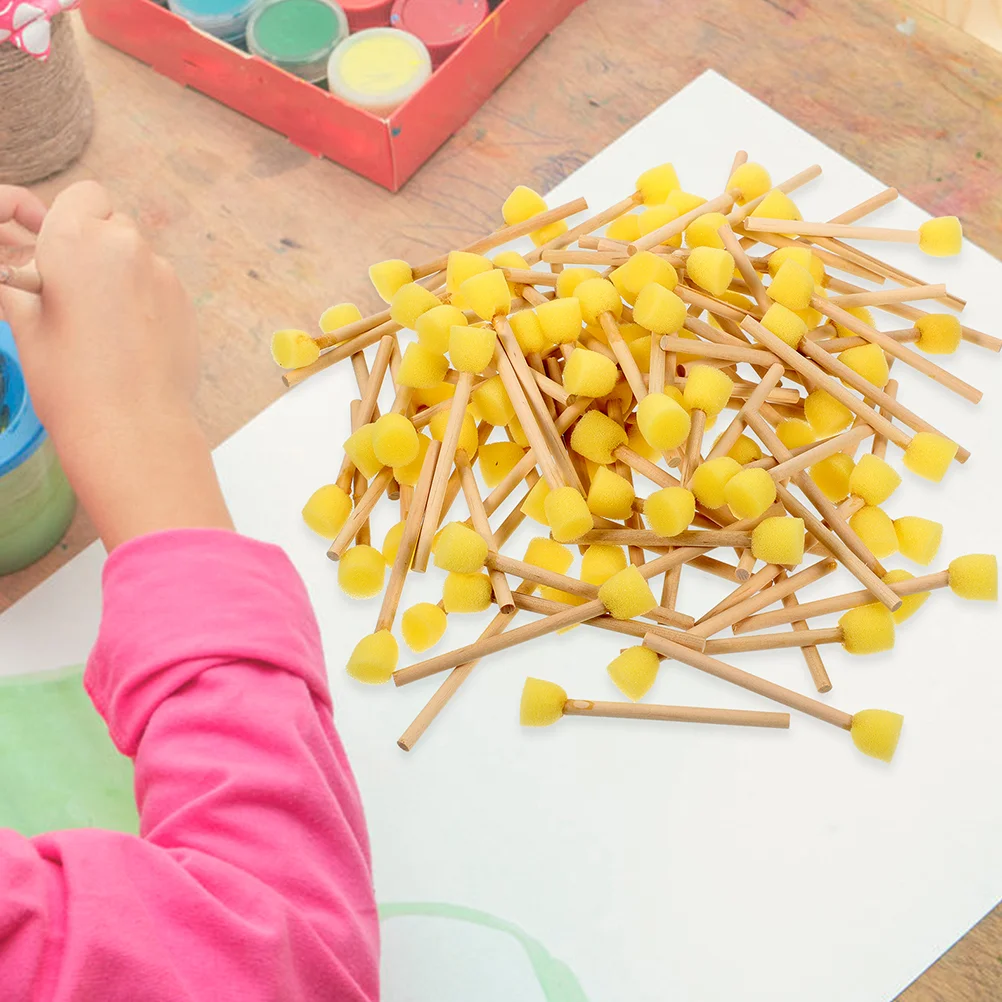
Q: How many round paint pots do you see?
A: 5